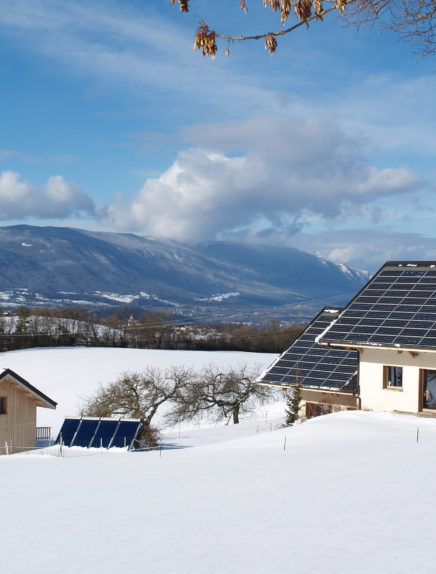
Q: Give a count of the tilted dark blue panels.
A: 4